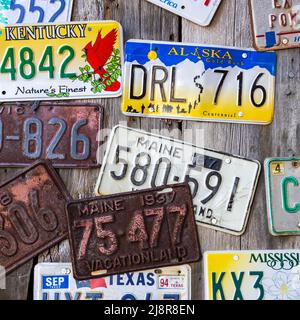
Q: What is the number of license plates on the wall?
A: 12